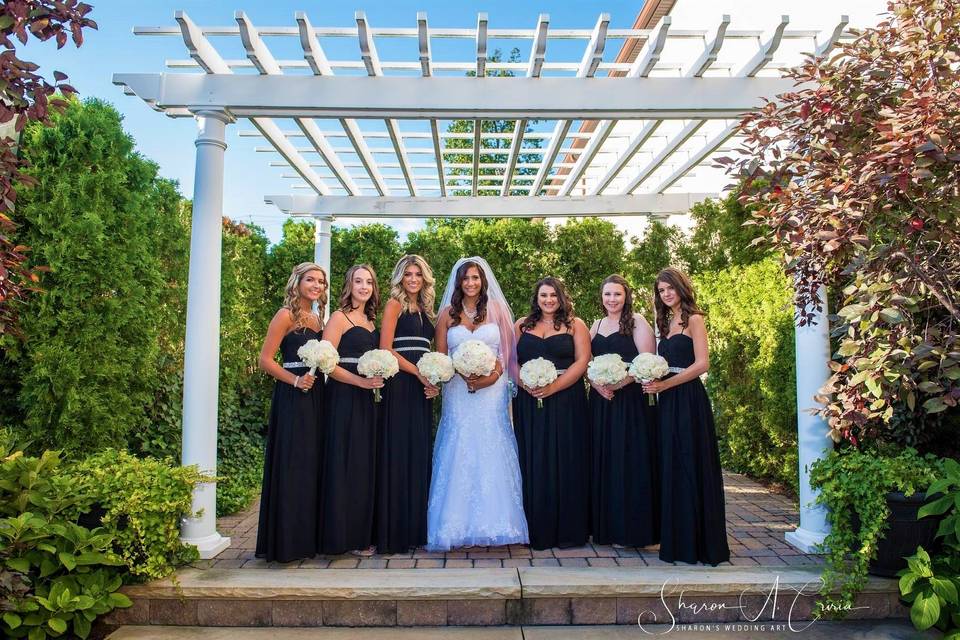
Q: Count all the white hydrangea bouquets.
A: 7